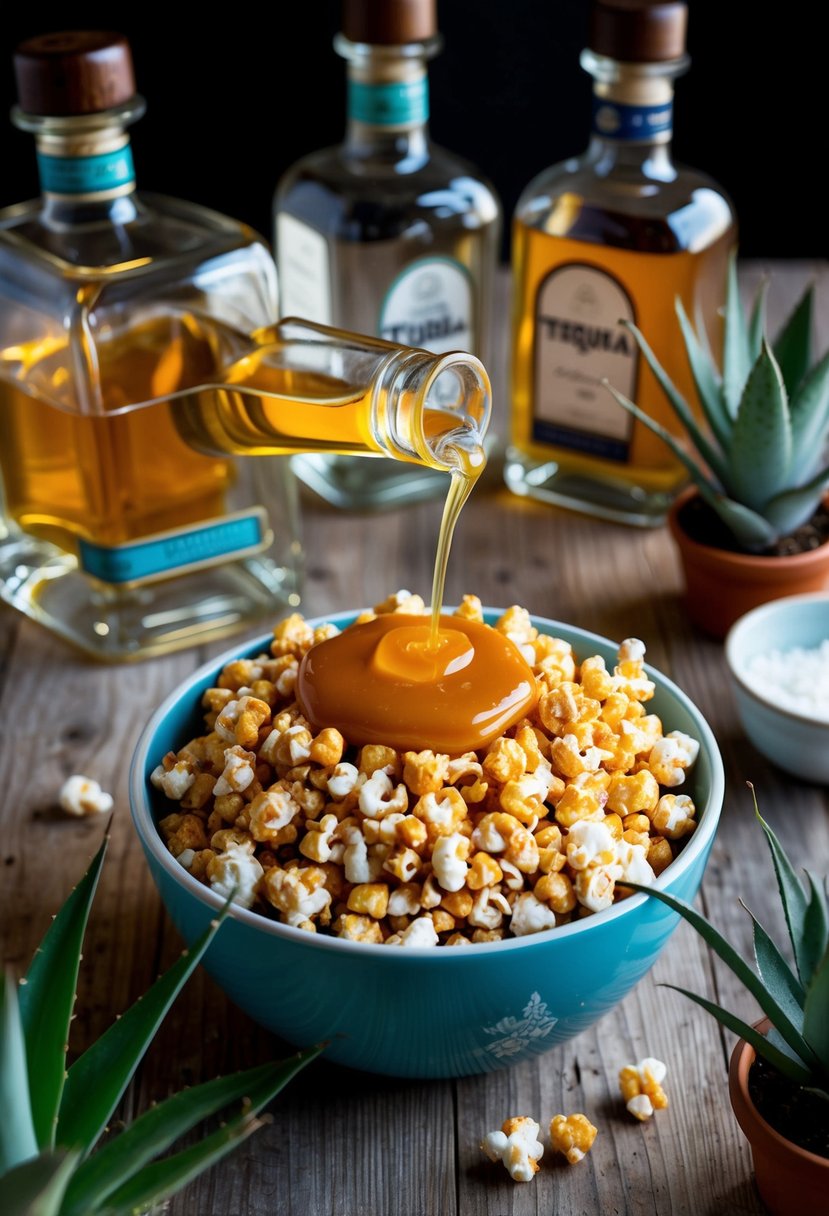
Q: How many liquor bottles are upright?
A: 3